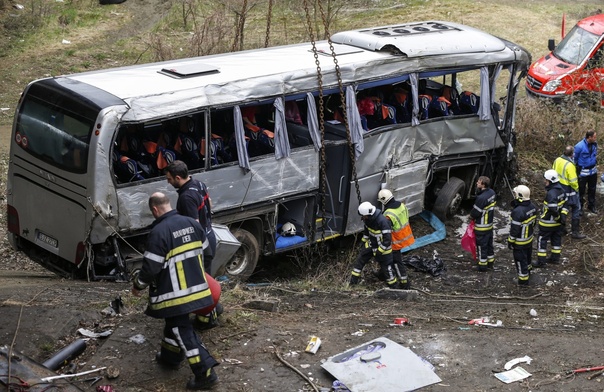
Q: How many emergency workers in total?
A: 9